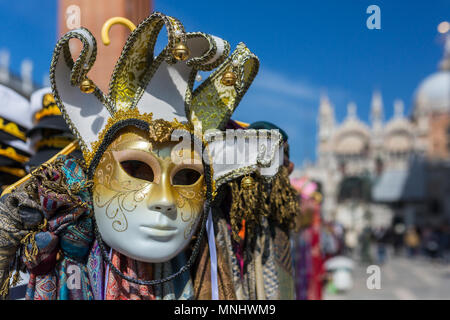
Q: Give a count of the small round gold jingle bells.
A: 4